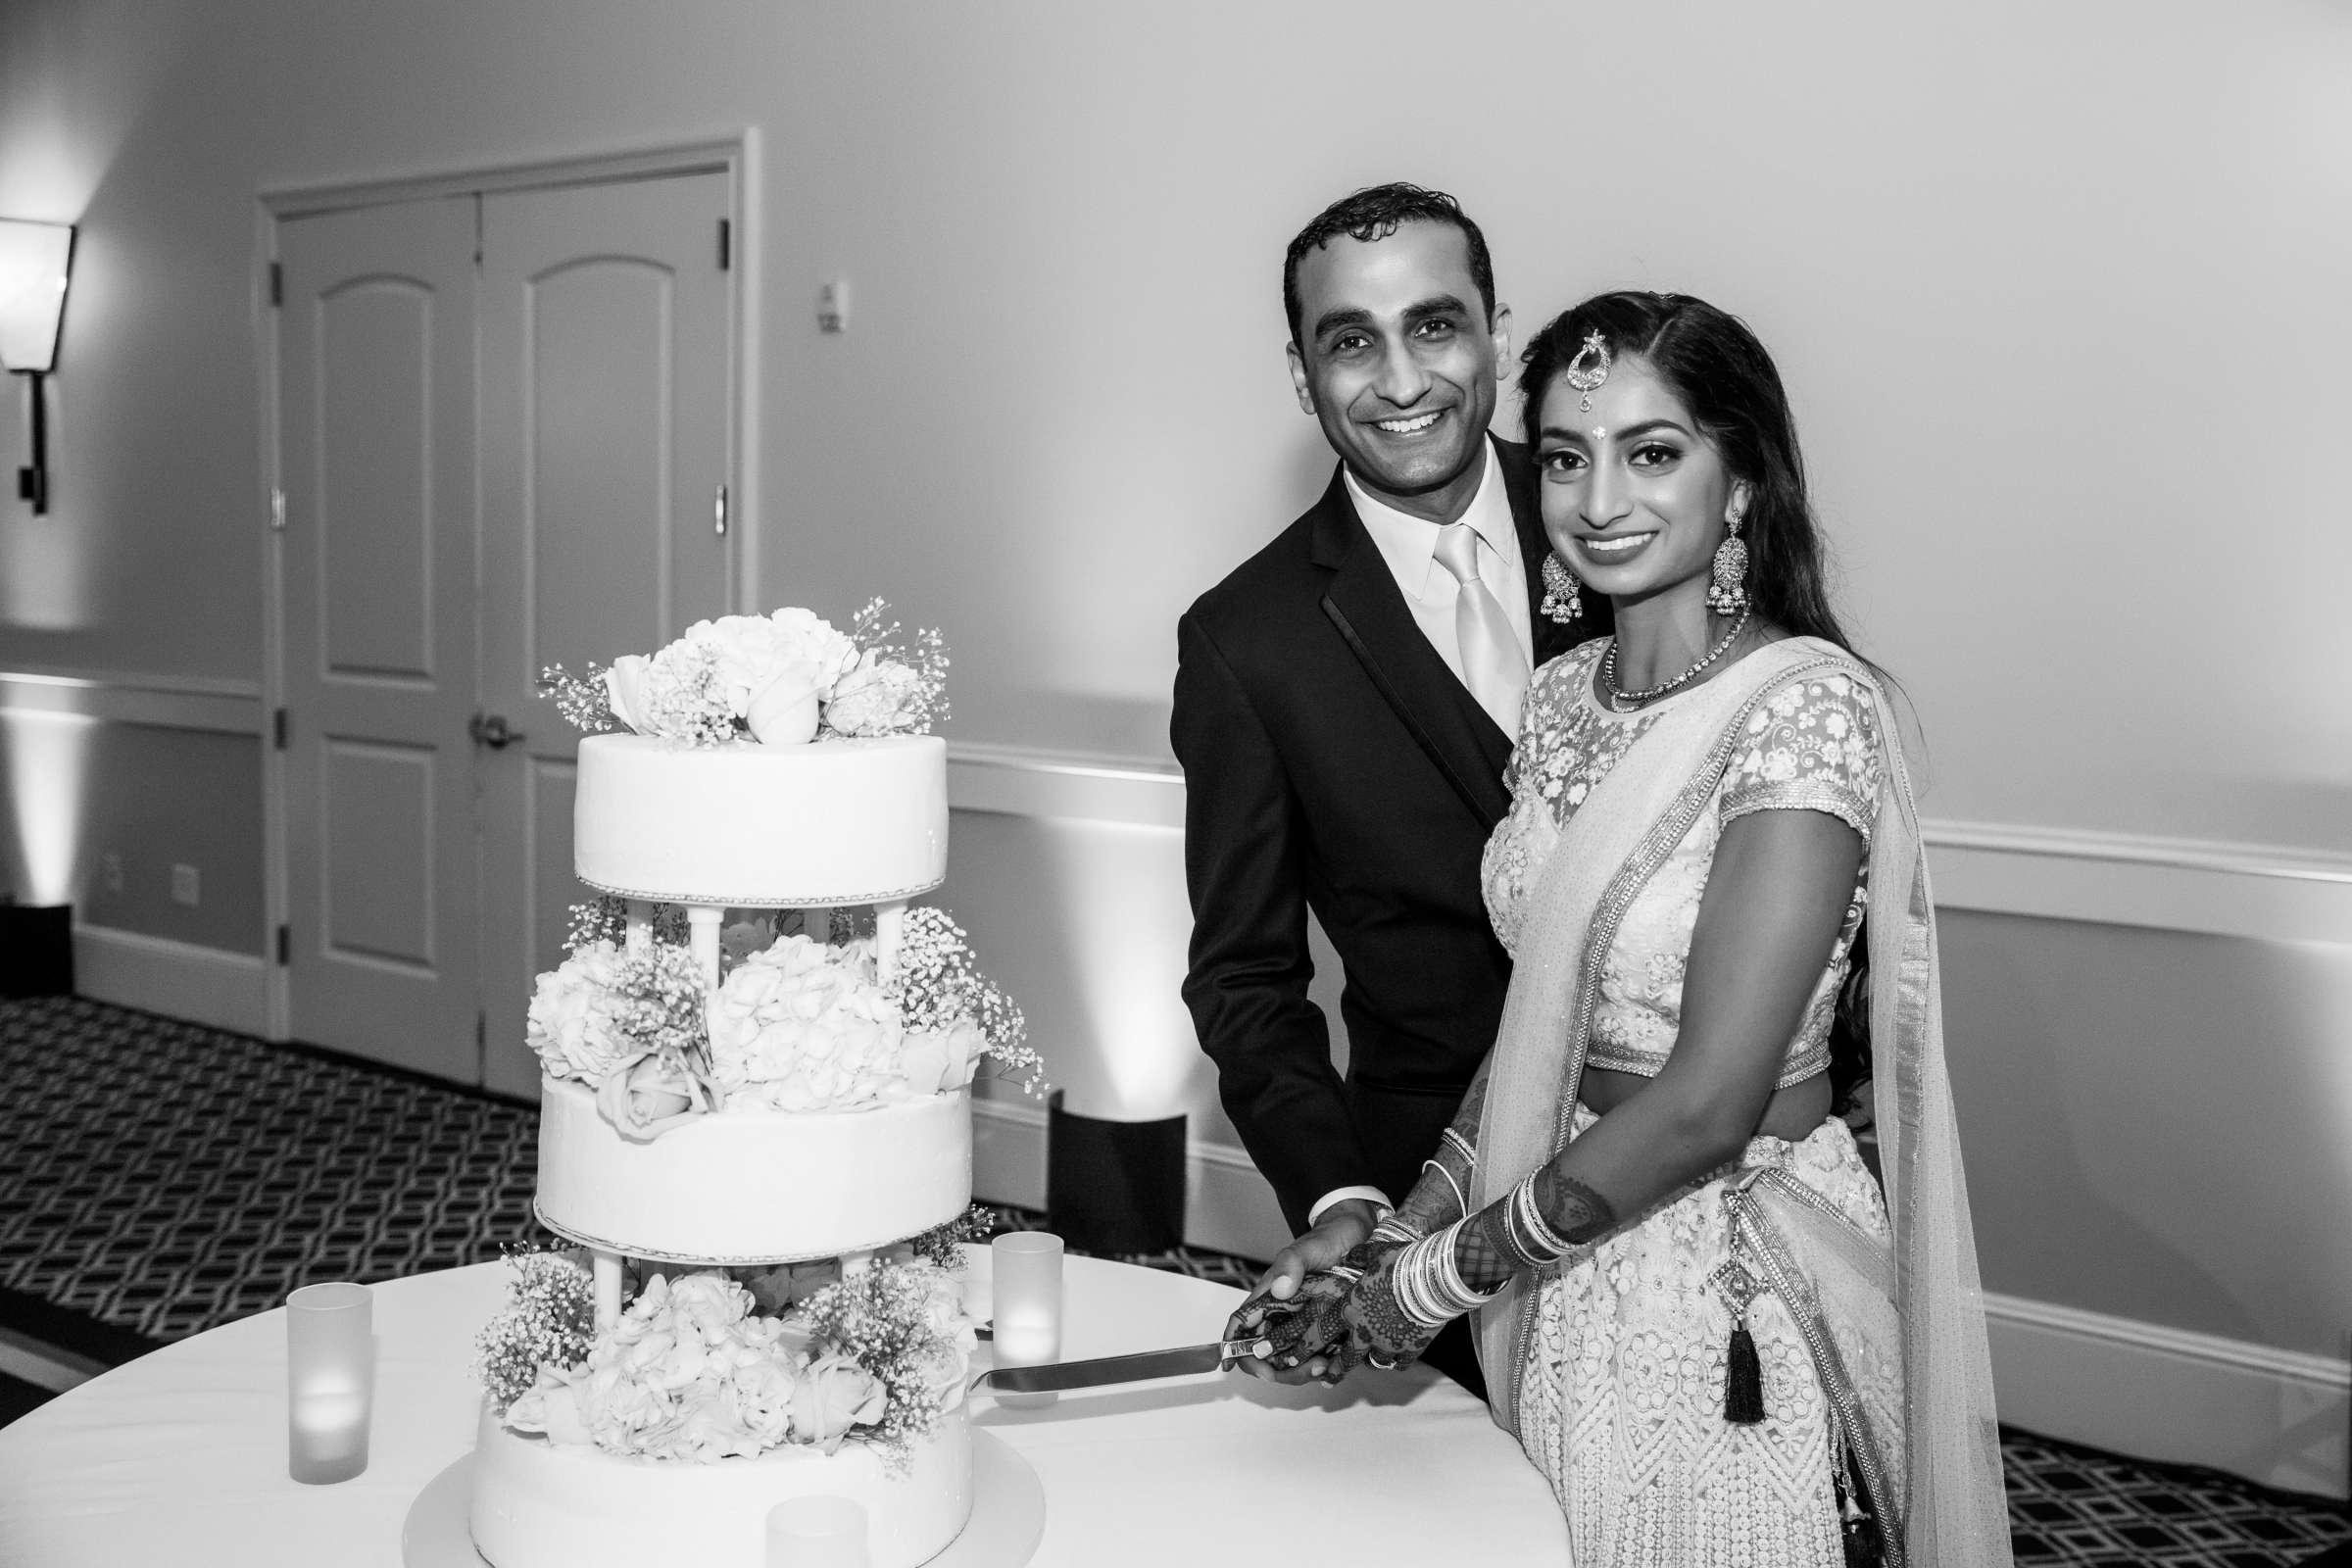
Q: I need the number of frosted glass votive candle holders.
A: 3